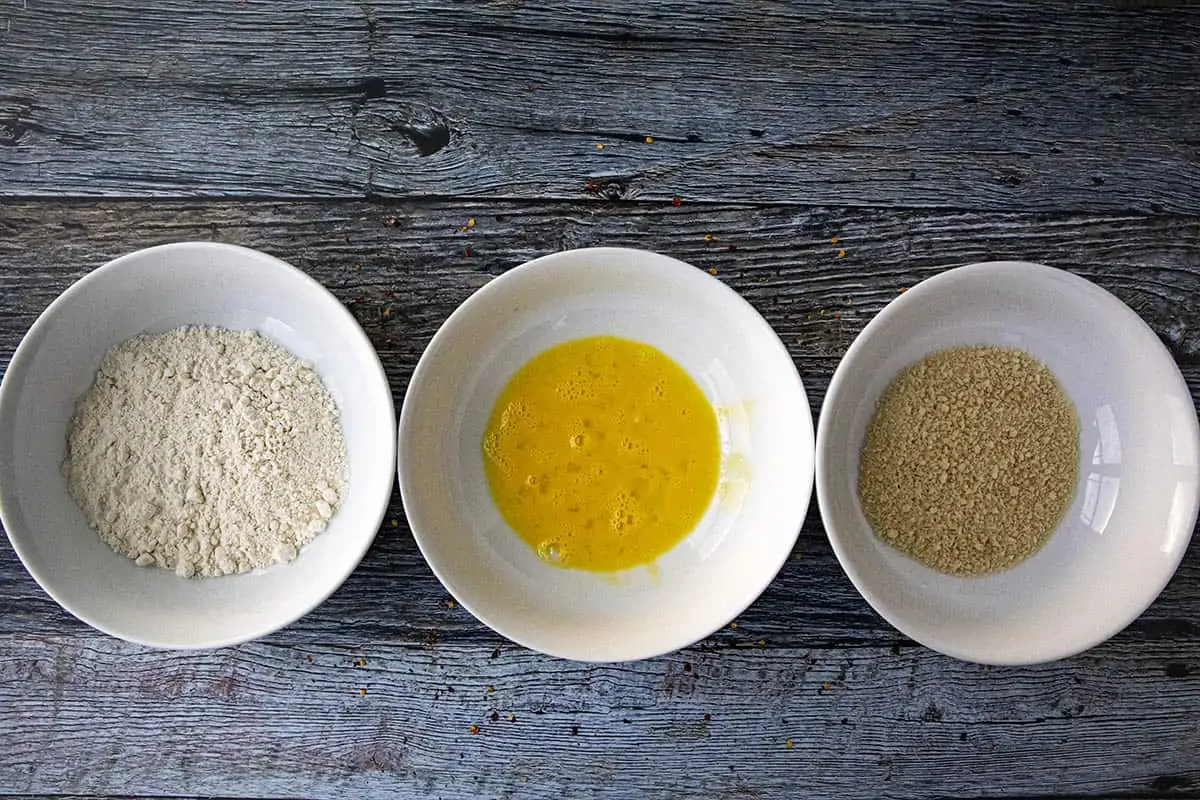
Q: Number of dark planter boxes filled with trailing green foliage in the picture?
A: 0